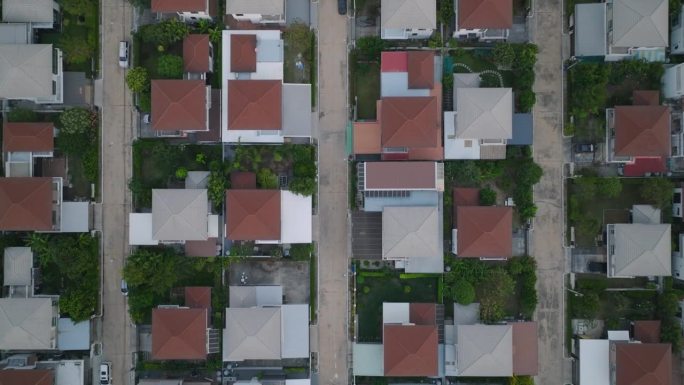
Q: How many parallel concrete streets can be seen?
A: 3